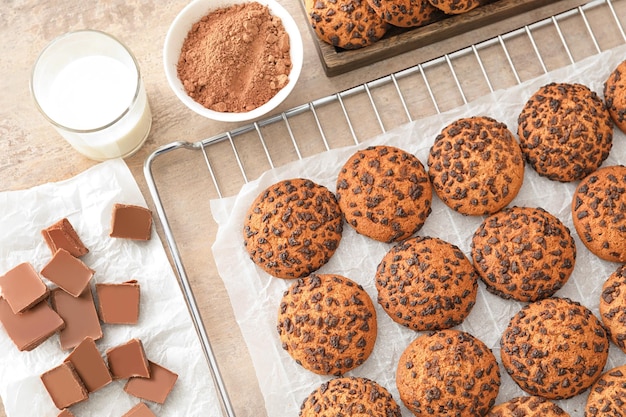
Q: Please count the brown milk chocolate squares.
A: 13